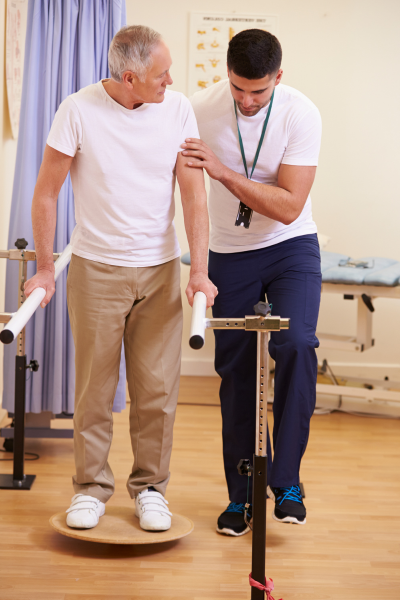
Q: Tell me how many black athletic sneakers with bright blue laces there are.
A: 2